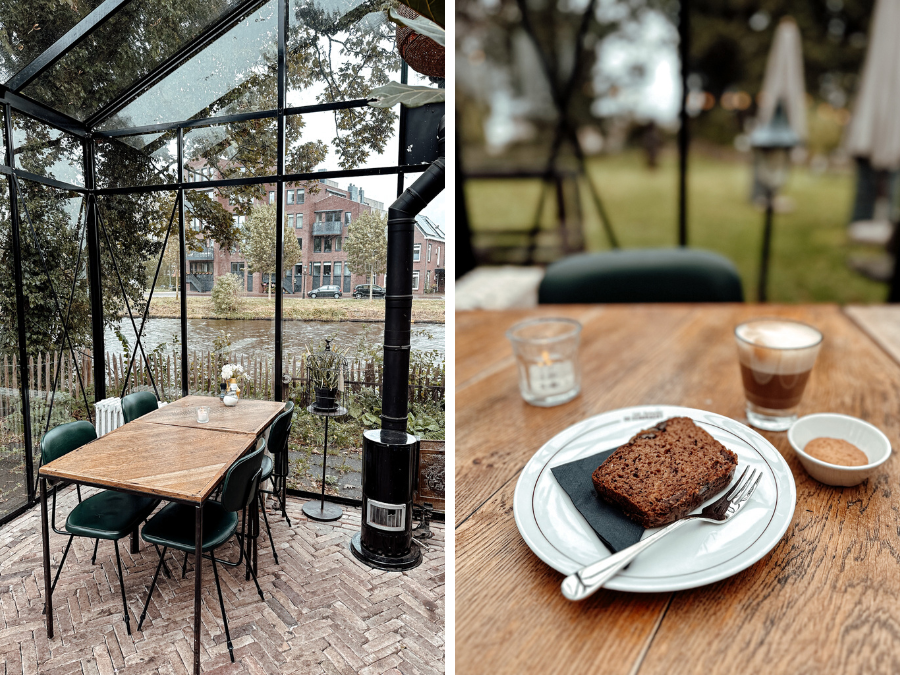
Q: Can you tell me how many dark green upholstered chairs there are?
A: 5